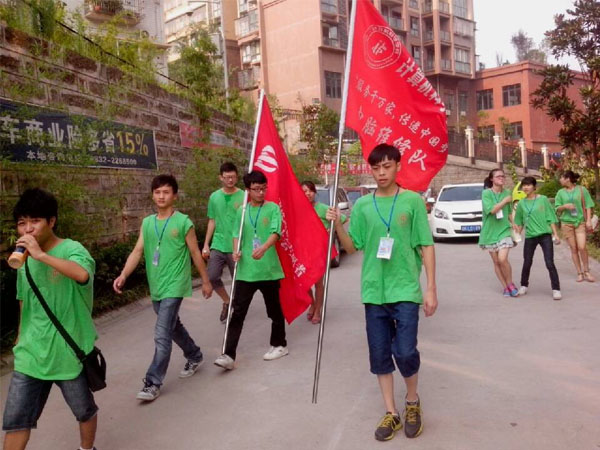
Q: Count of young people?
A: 9